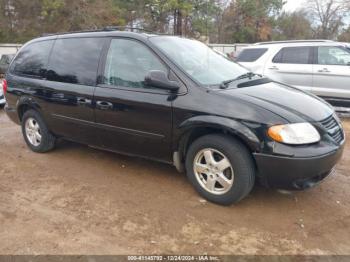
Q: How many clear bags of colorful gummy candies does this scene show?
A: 0